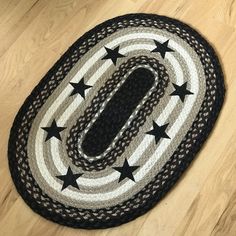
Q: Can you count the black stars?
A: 8